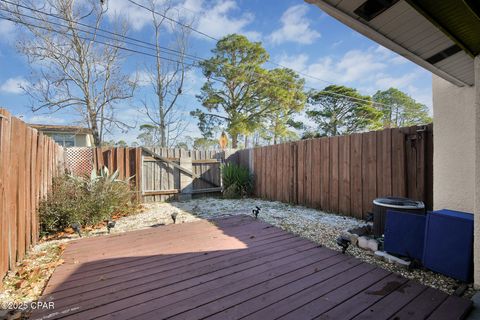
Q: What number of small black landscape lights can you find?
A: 5